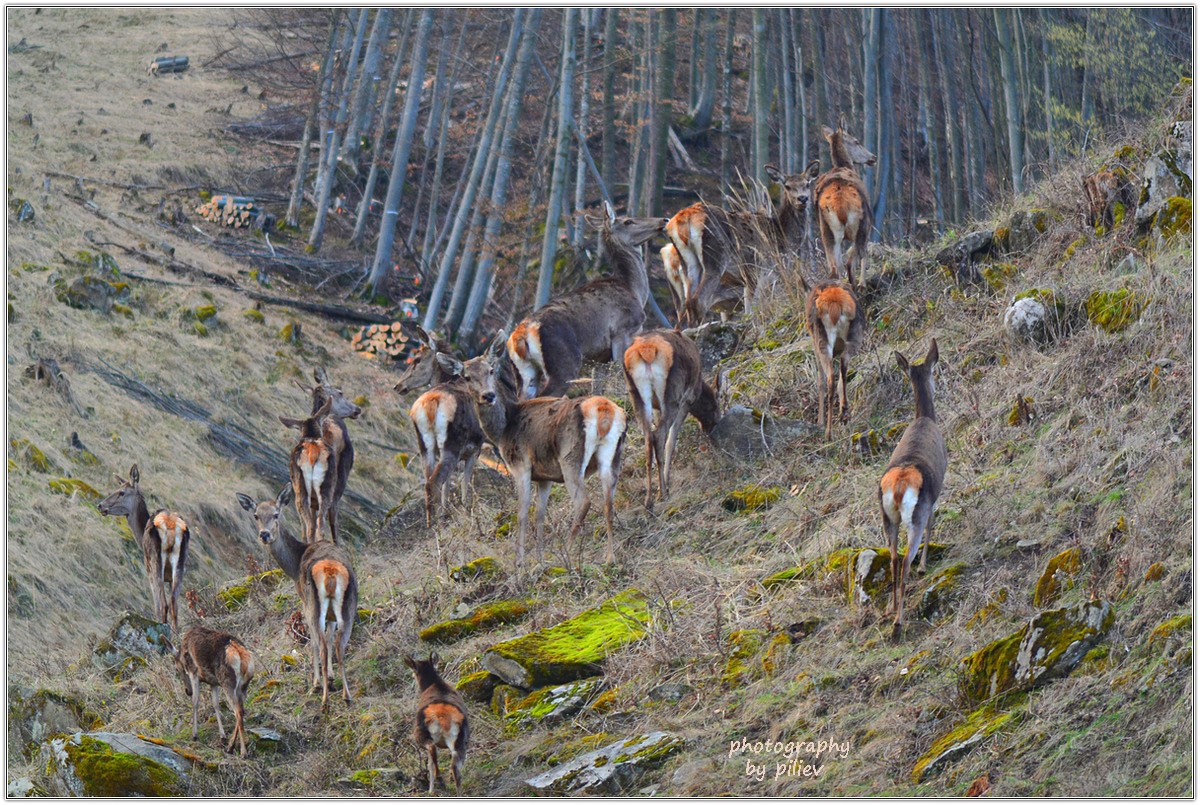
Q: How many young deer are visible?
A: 2